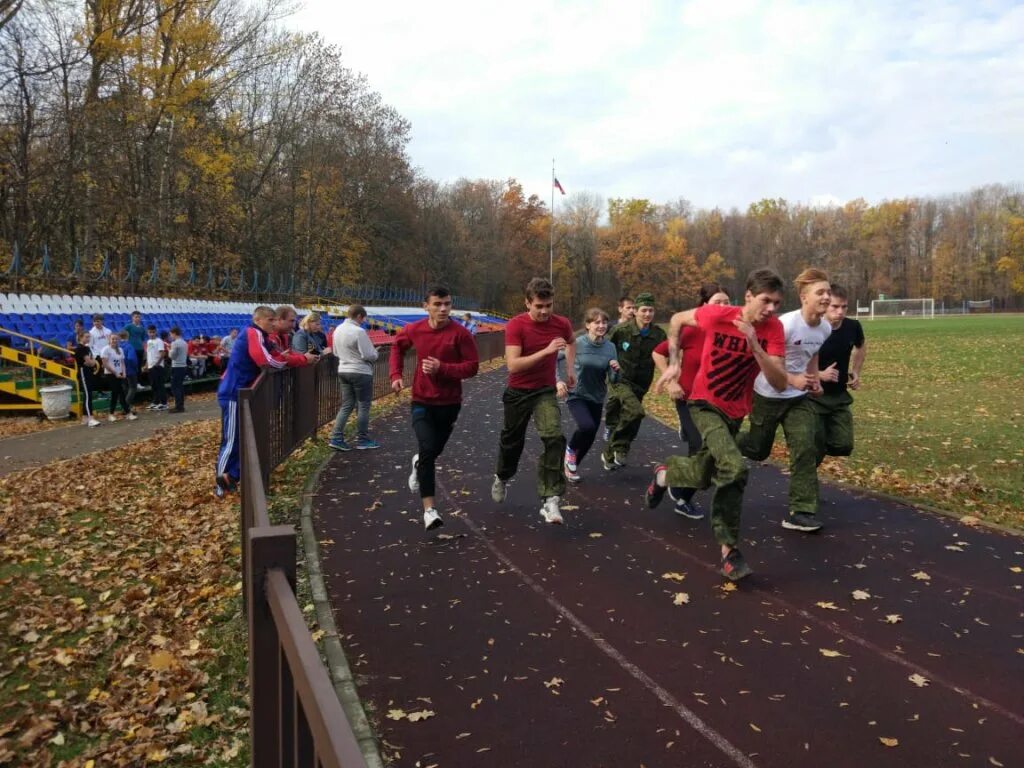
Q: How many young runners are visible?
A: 9